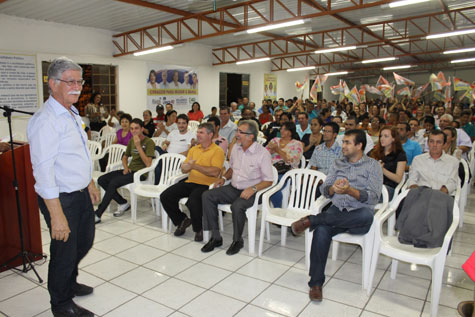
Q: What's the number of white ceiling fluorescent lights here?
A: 12